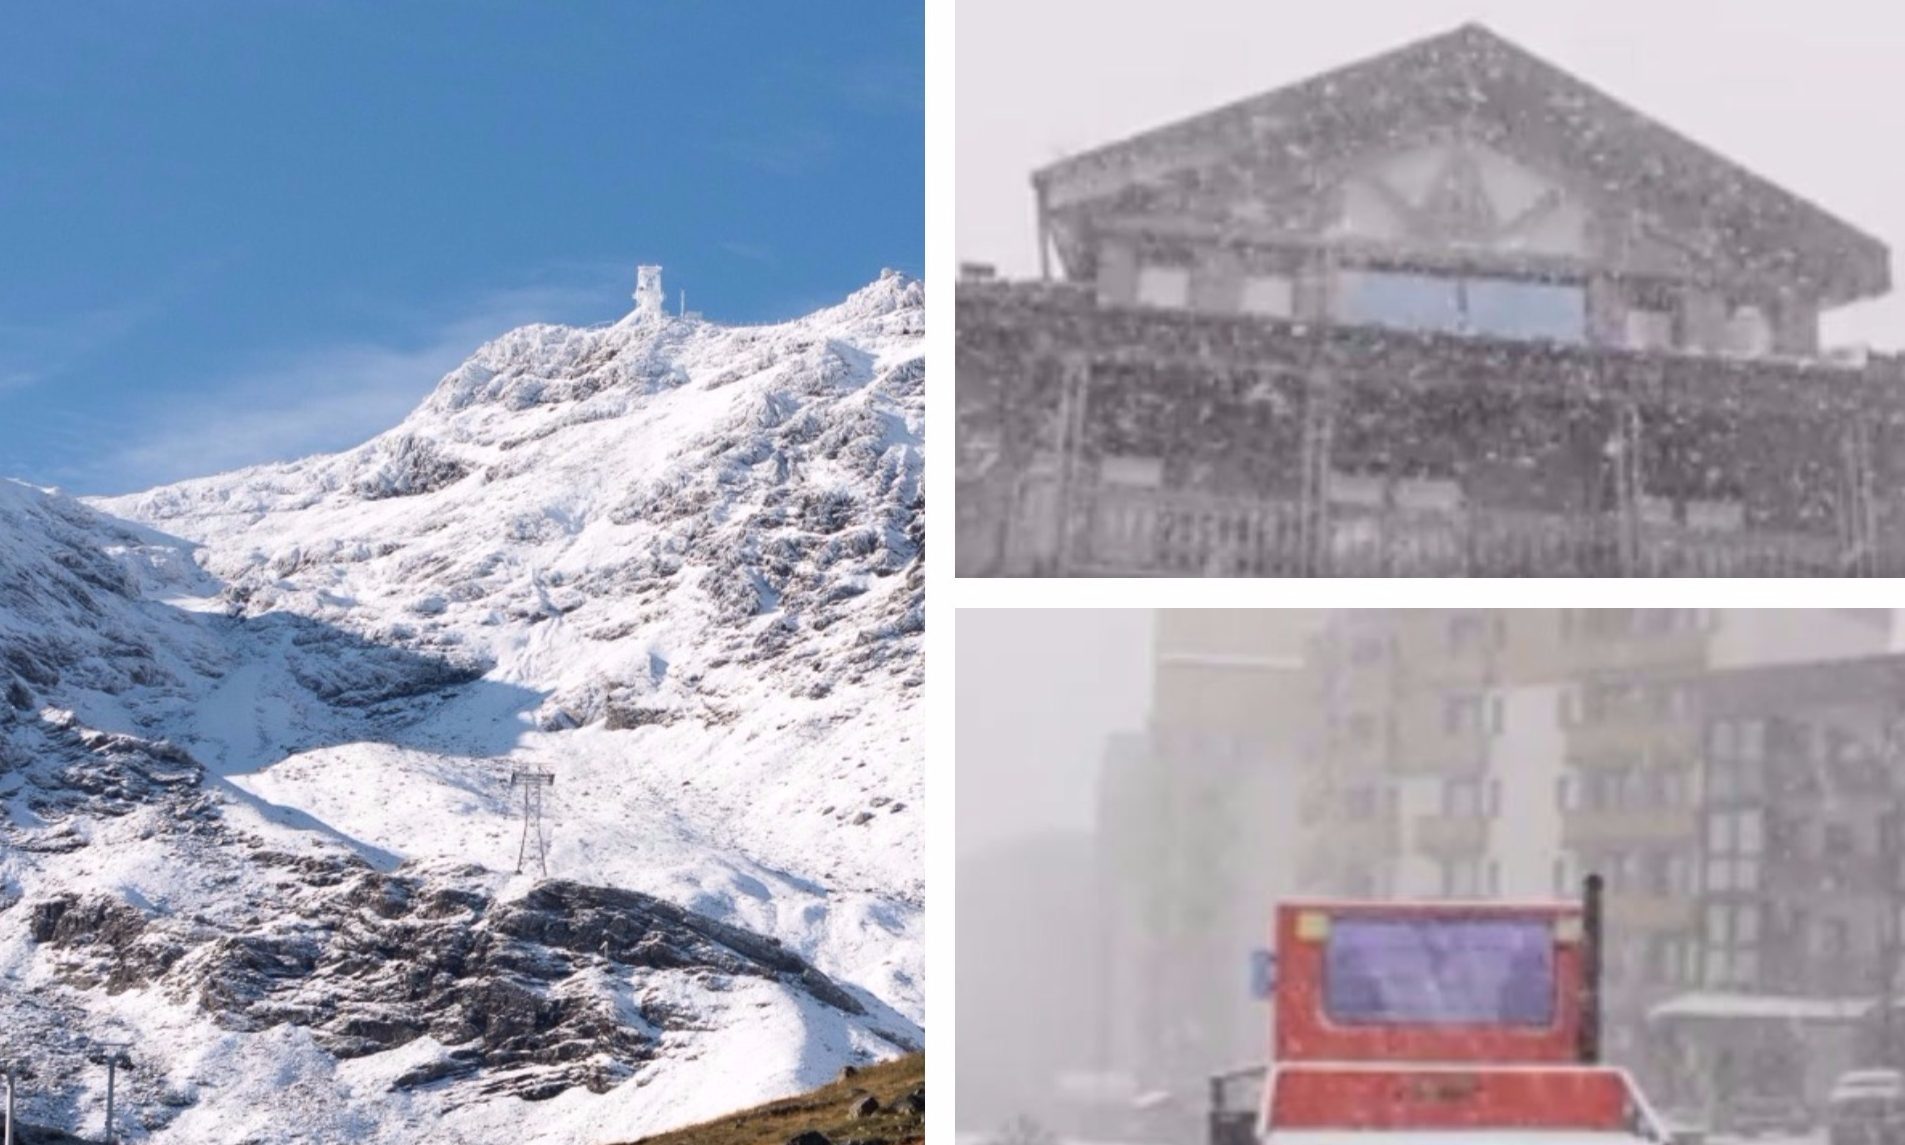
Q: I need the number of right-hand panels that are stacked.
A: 2